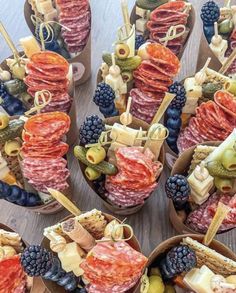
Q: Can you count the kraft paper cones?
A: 12